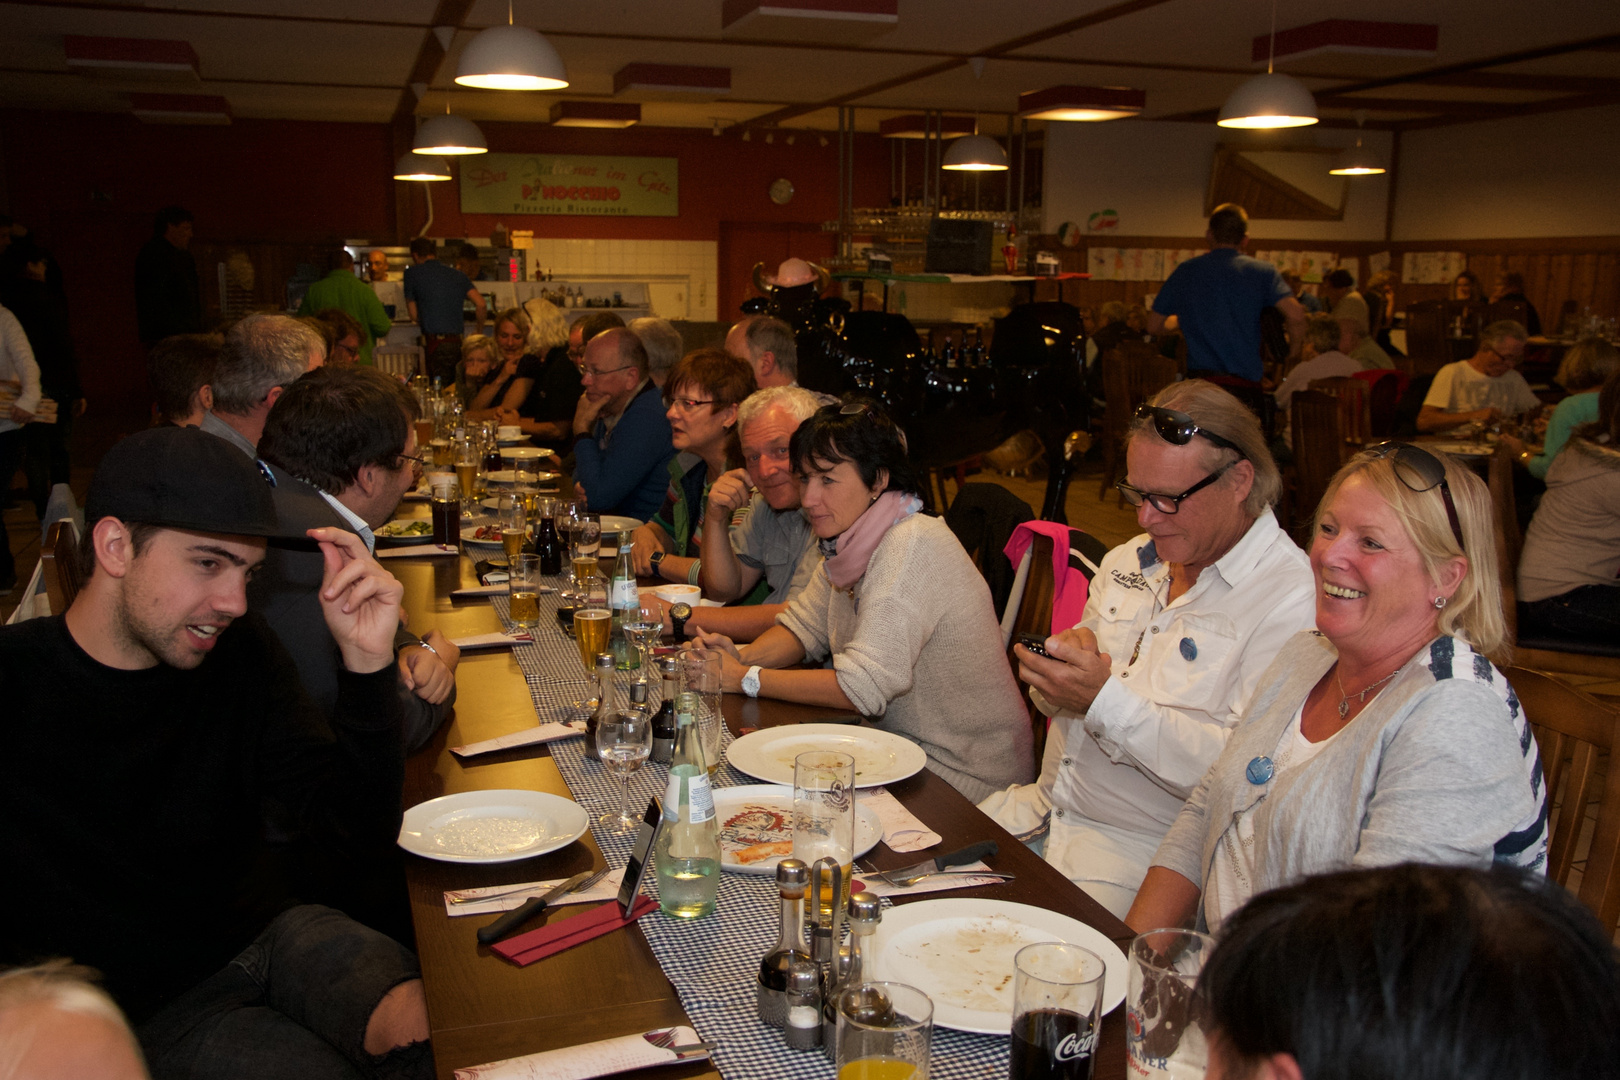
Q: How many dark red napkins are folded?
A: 1